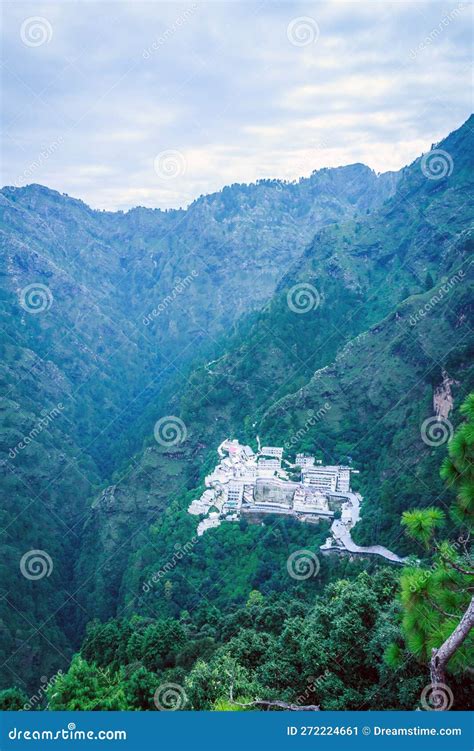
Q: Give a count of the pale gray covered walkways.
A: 1